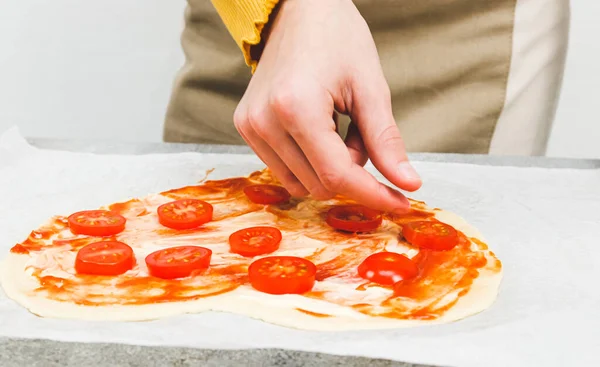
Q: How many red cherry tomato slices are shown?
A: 10